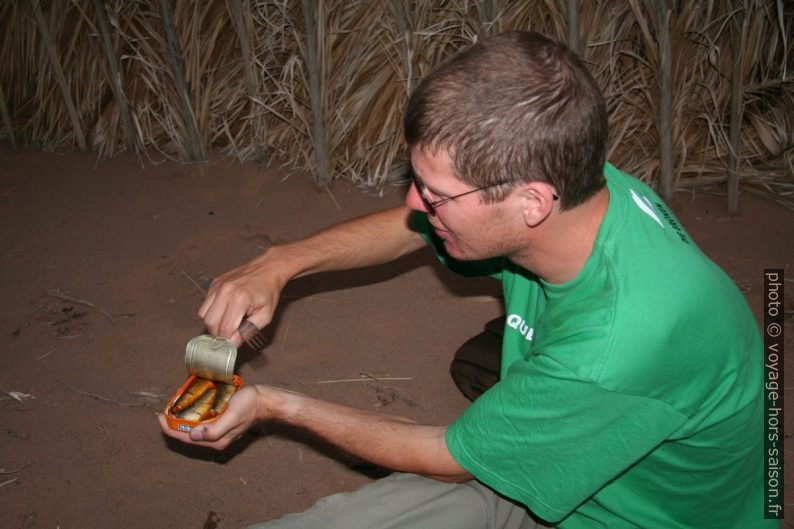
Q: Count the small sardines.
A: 3